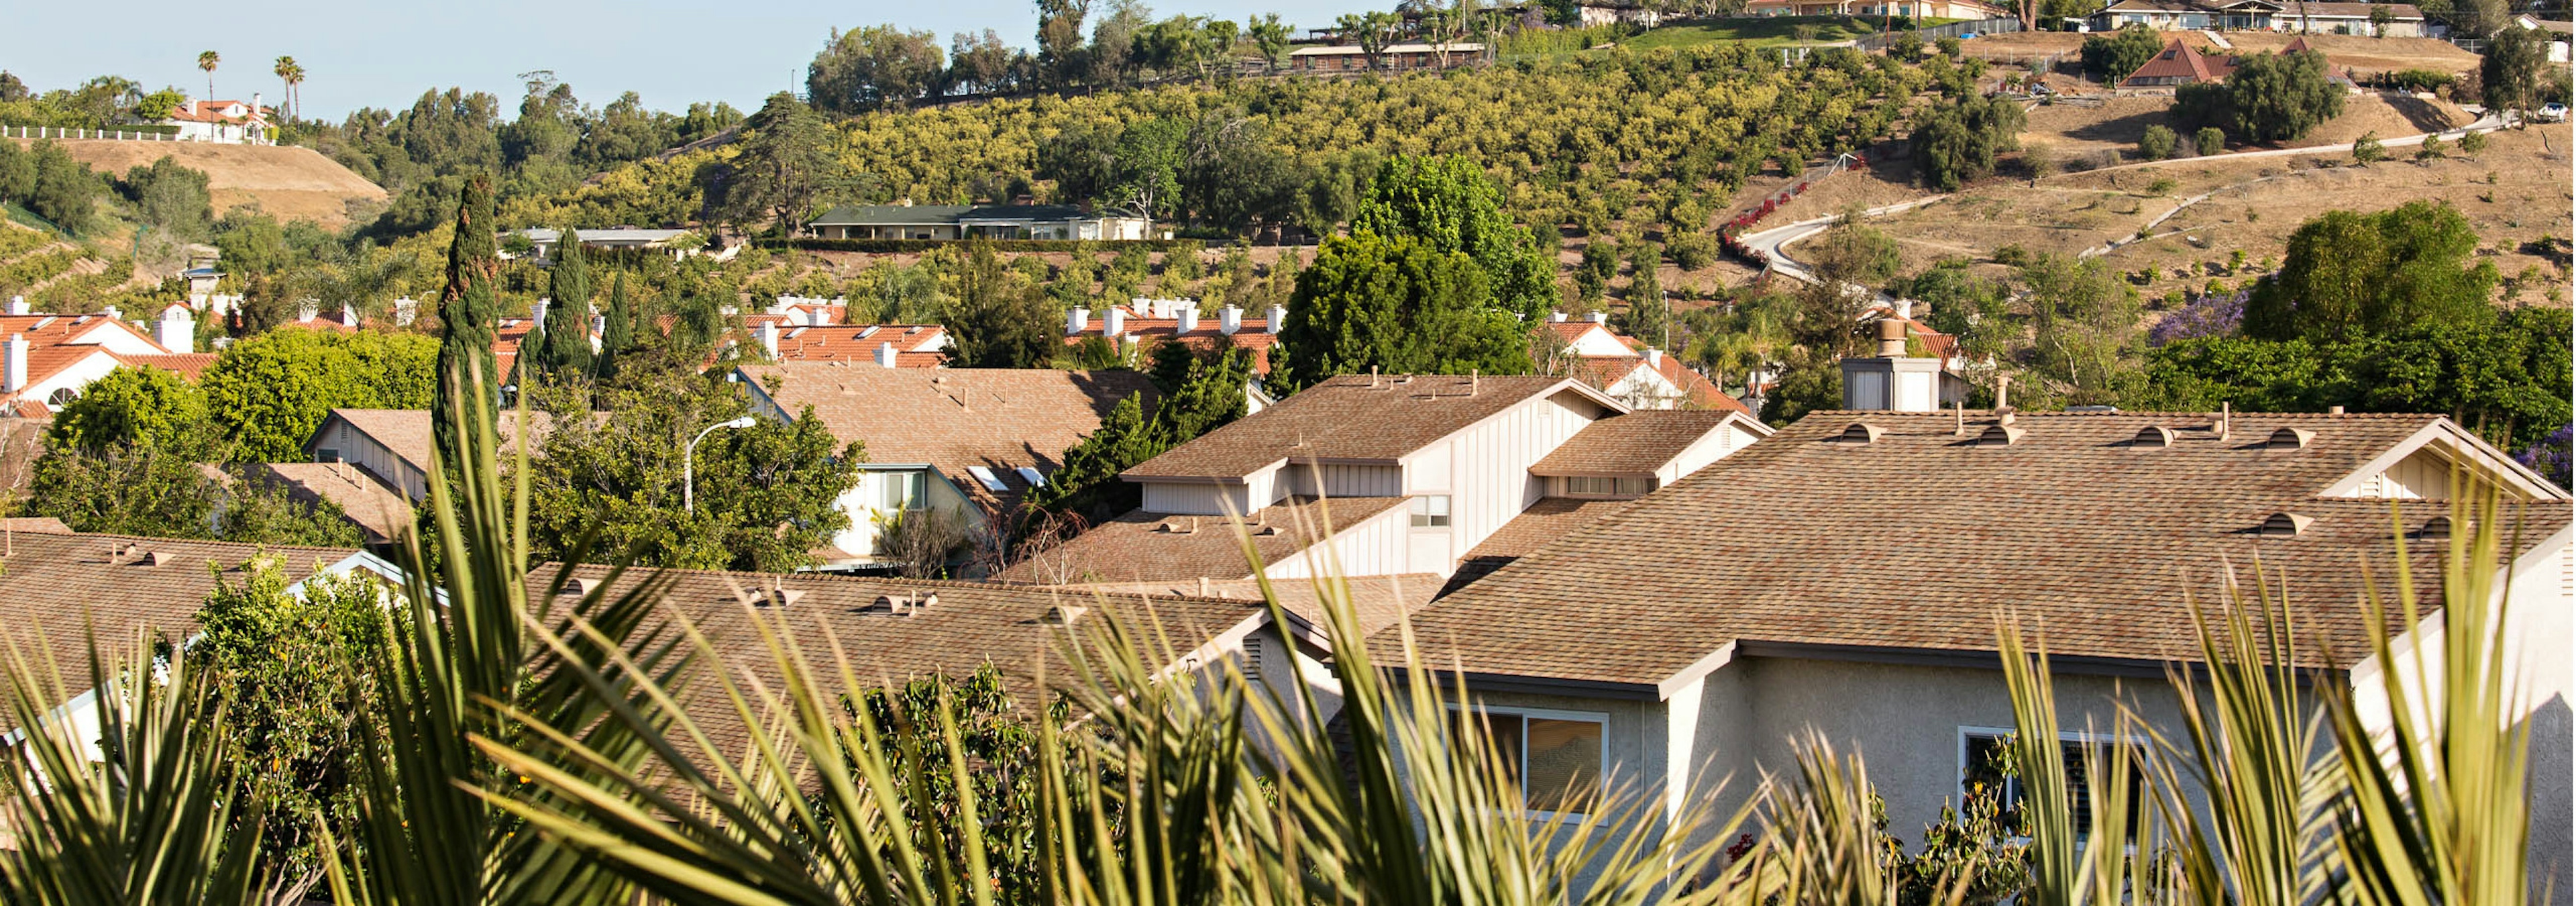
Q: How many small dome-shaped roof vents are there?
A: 13